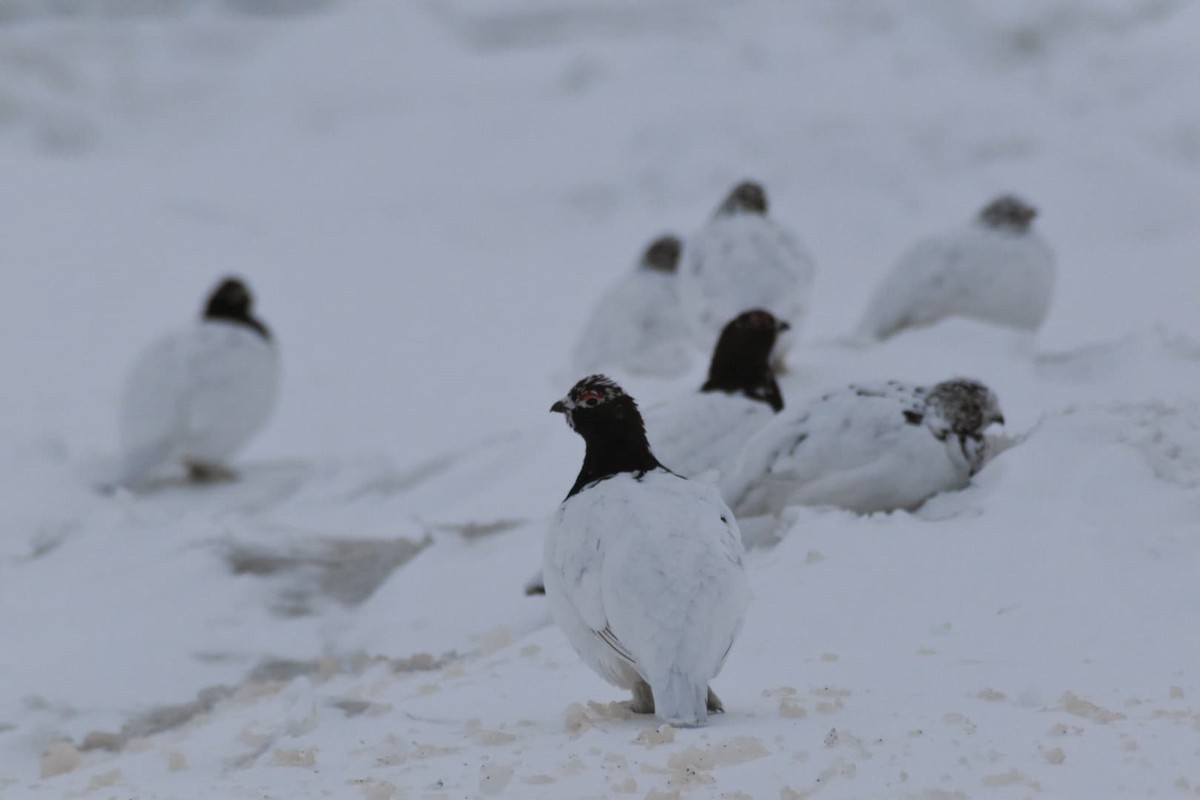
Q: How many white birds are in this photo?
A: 7